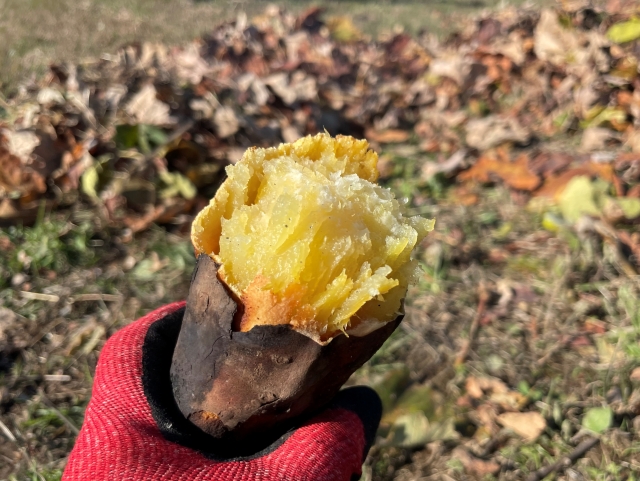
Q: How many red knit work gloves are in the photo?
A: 1